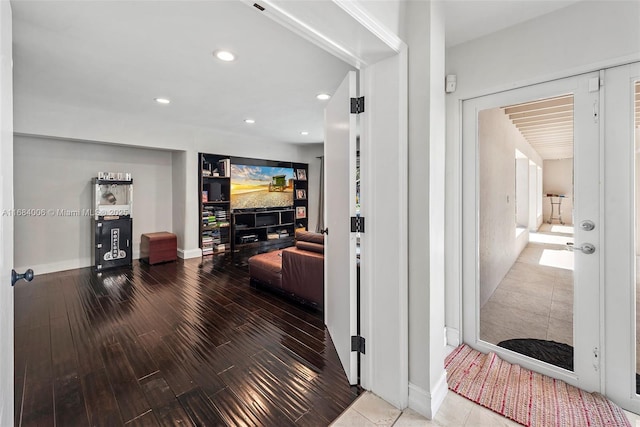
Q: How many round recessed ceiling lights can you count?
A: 5